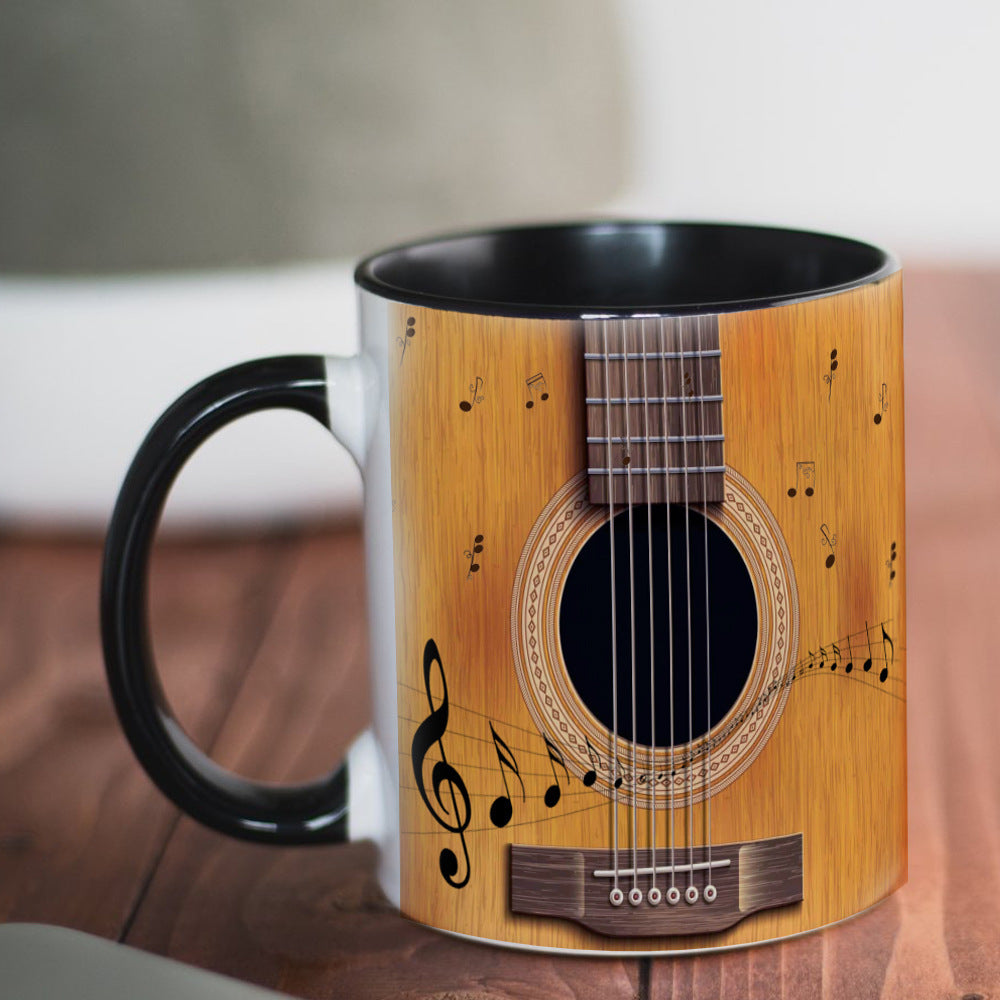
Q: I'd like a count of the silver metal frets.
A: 4